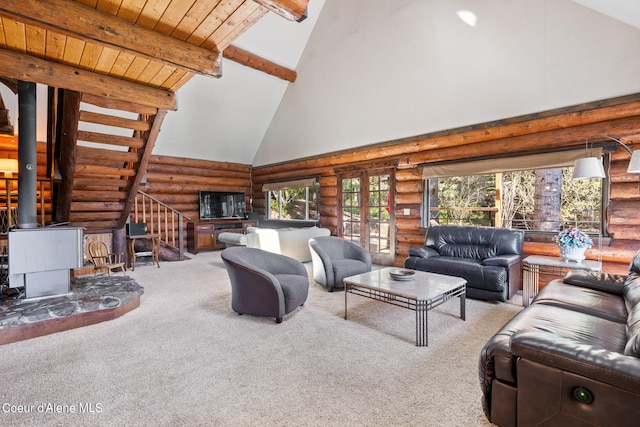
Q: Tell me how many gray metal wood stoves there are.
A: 1